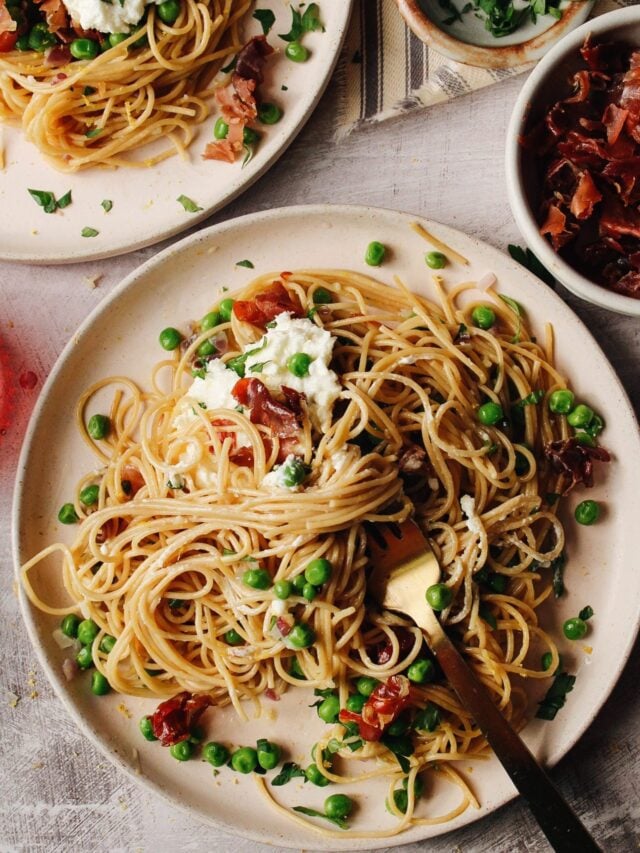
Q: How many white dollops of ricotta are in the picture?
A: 2